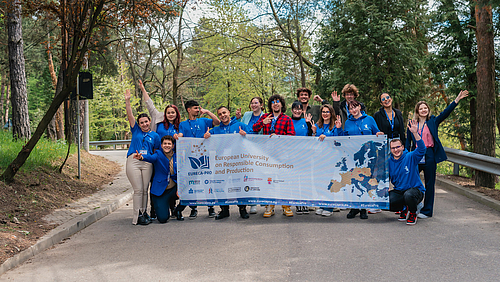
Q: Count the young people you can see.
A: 15